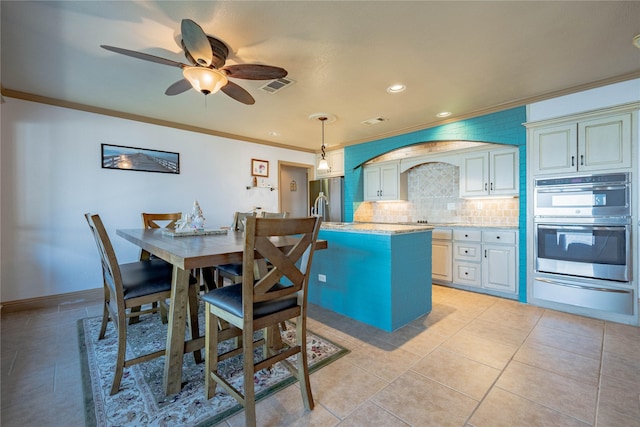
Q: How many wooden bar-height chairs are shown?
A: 5